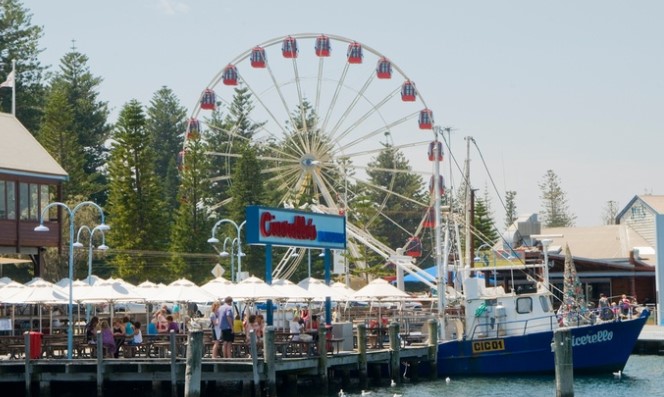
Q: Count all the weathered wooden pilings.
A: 11